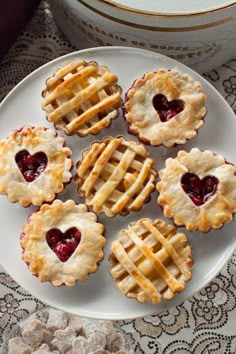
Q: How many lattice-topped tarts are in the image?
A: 3